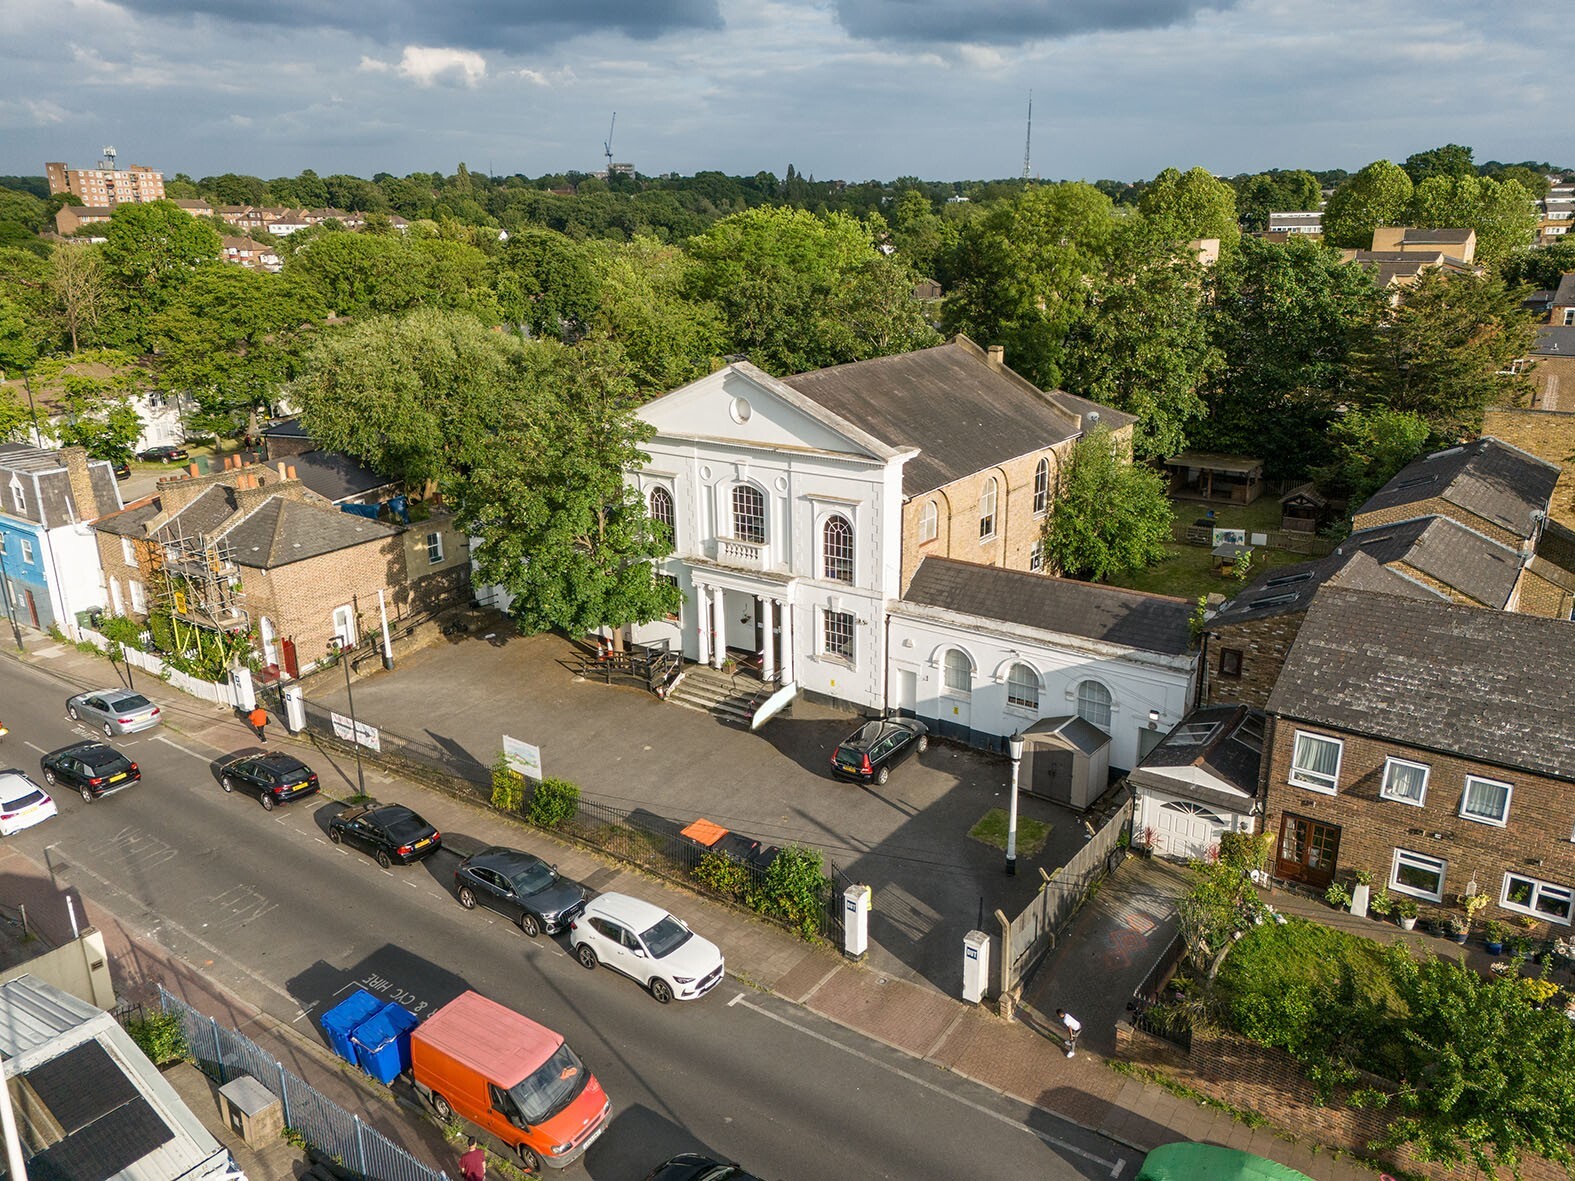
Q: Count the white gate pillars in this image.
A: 4